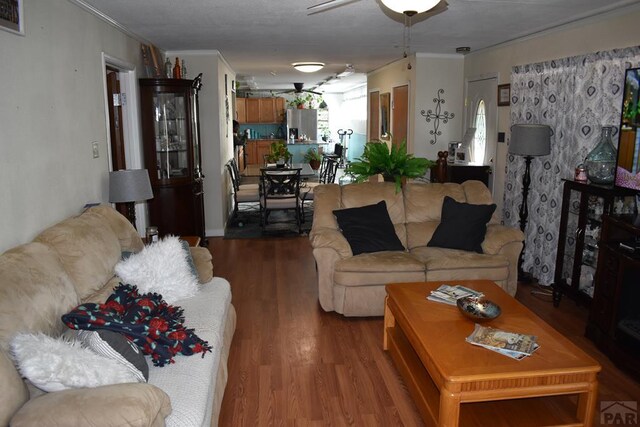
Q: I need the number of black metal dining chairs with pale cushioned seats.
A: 6